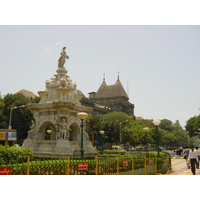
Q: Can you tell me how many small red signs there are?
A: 4